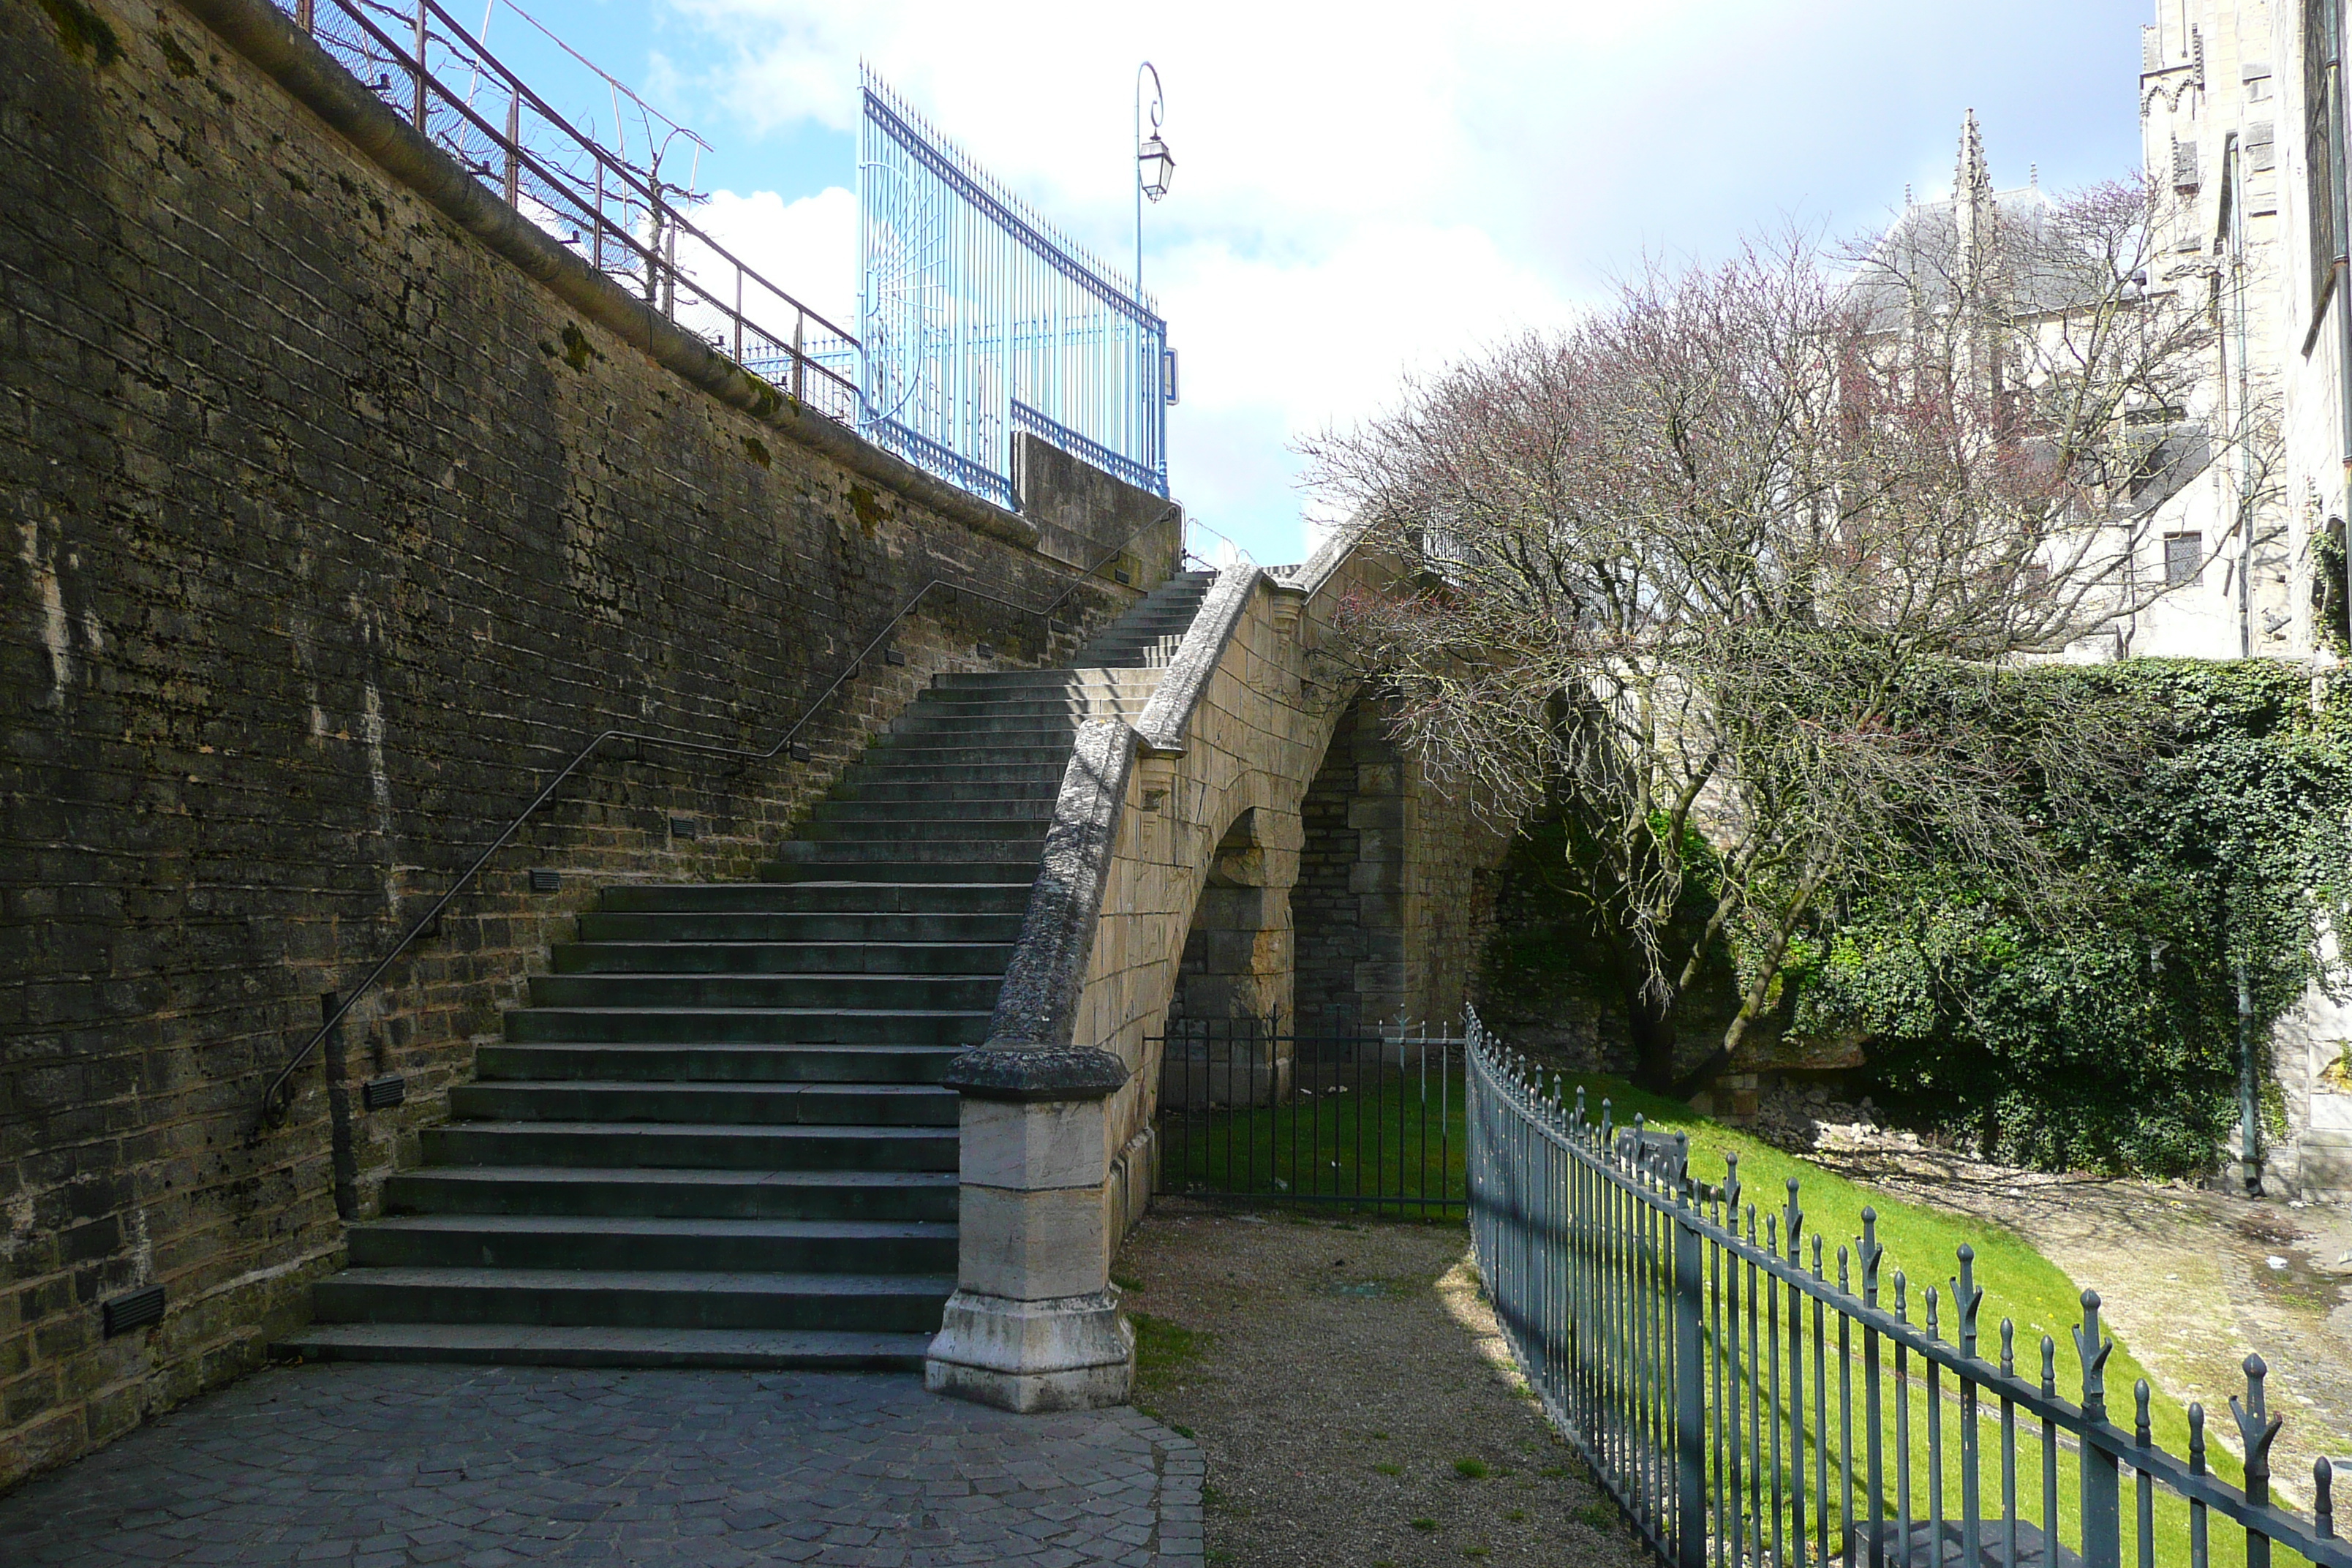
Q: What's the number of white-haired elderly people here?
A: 0